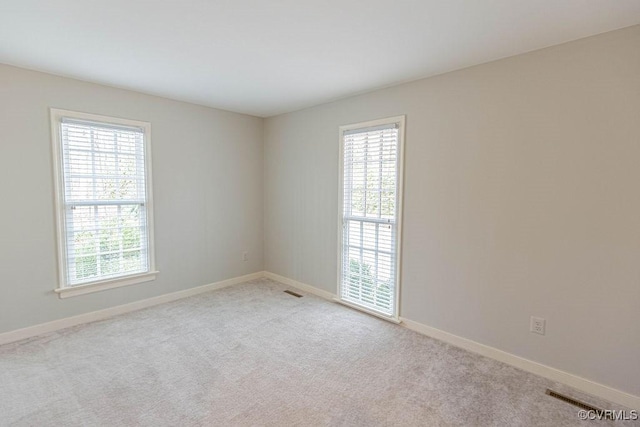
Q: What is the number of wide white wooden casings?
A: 2